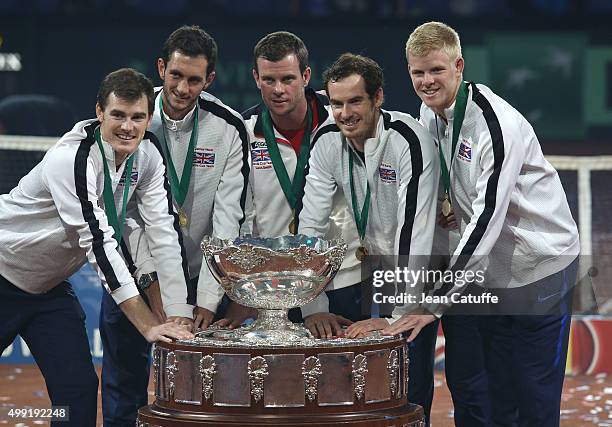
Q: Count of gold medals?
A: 4